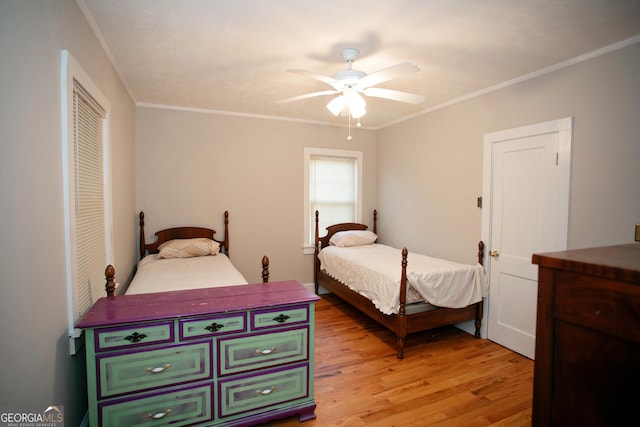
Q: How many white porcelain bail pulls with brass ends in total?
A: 4